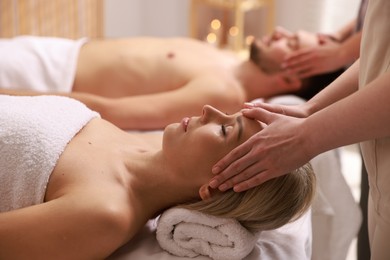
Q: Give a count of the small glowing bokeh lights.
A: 4